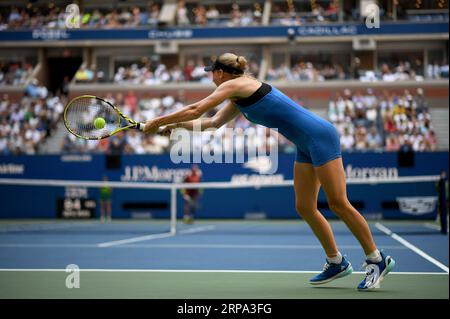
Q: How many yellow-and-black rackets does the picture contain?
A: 1